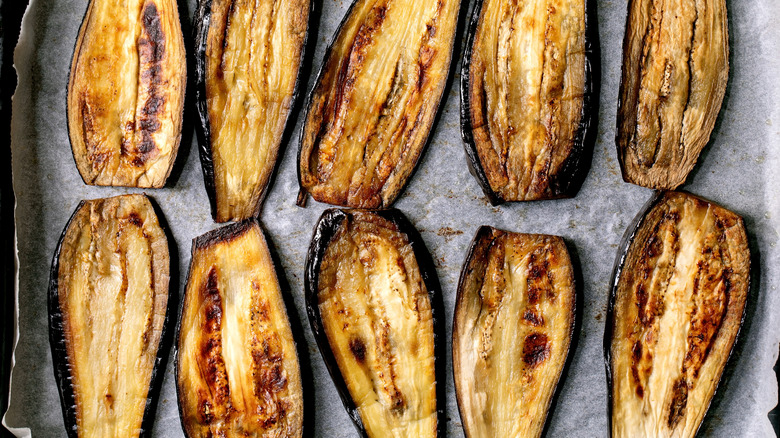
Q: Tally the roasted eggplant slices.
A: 10